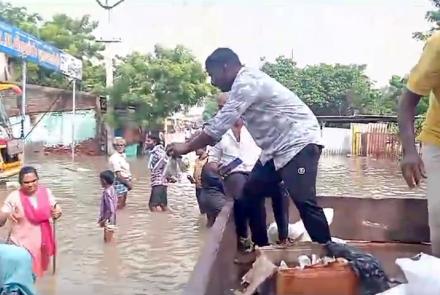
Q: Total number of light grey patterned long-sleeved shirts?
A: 1